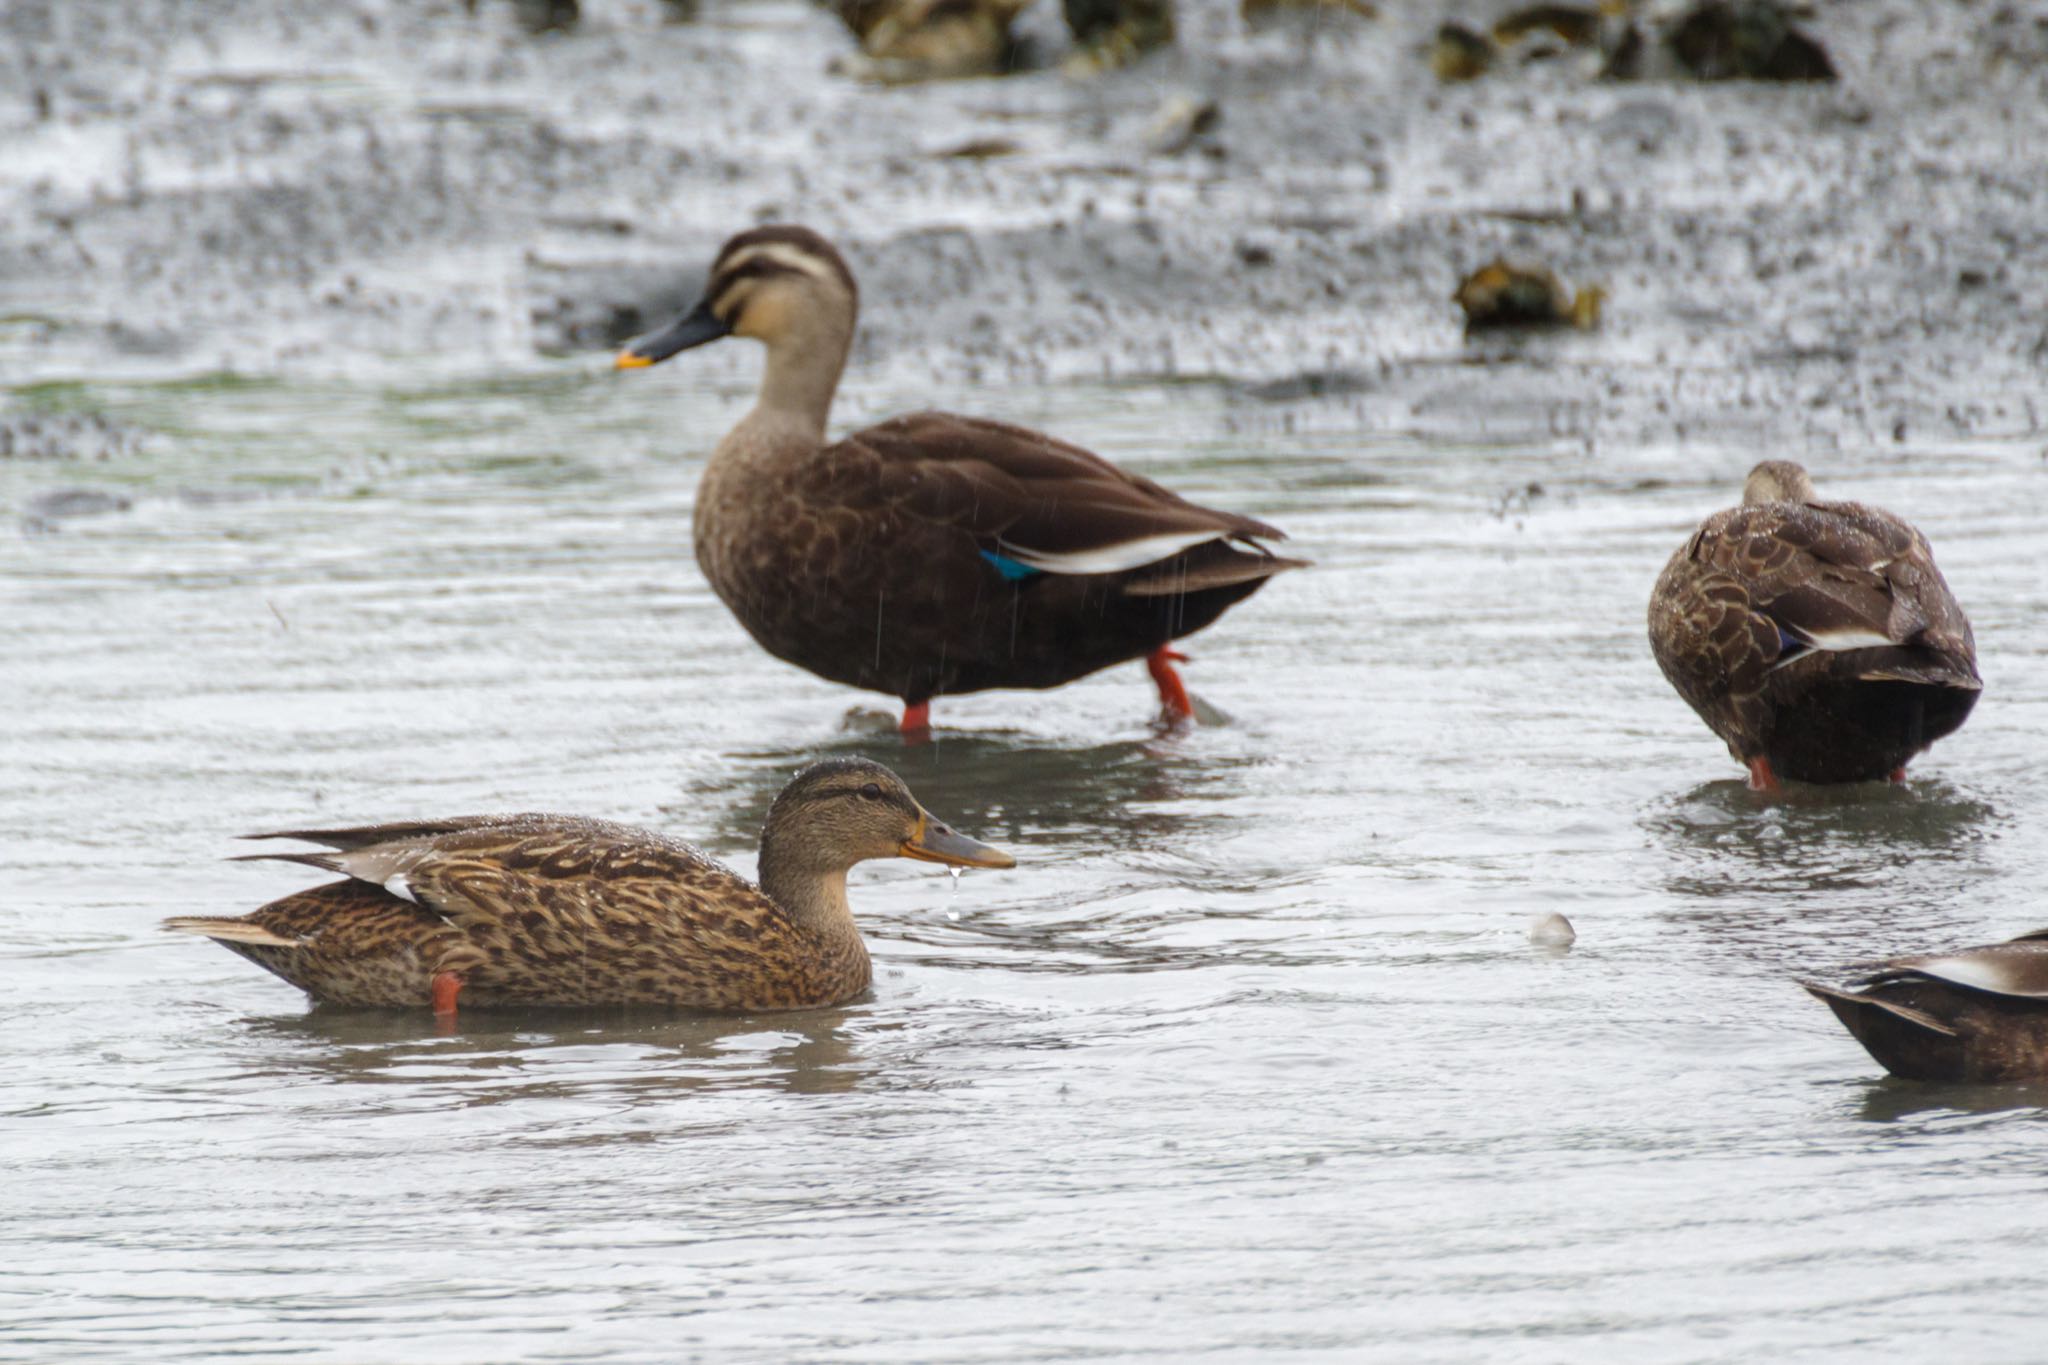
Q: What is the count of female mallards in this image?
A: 1